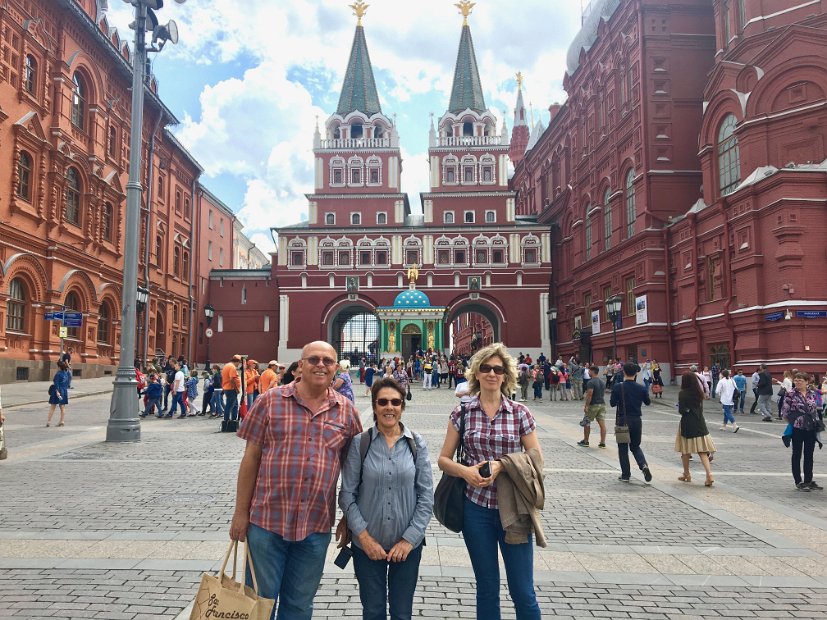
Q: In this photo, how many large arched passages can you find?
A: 2